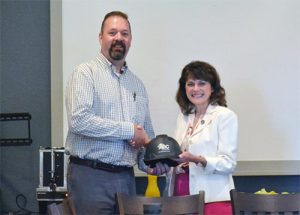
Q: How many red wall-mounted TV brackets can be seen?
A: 0